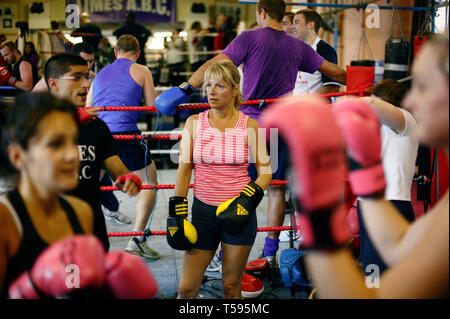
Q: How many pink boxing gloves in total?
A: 4